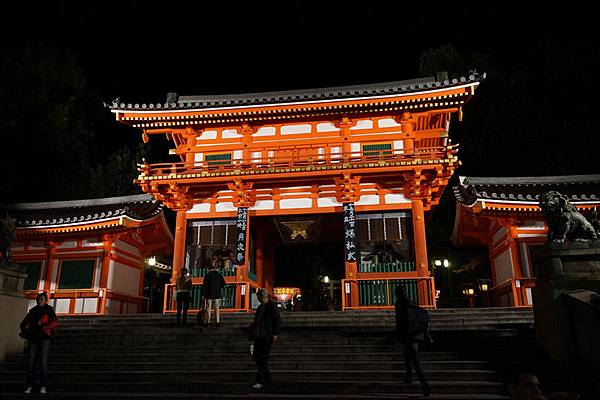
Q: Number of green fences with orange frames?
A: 2